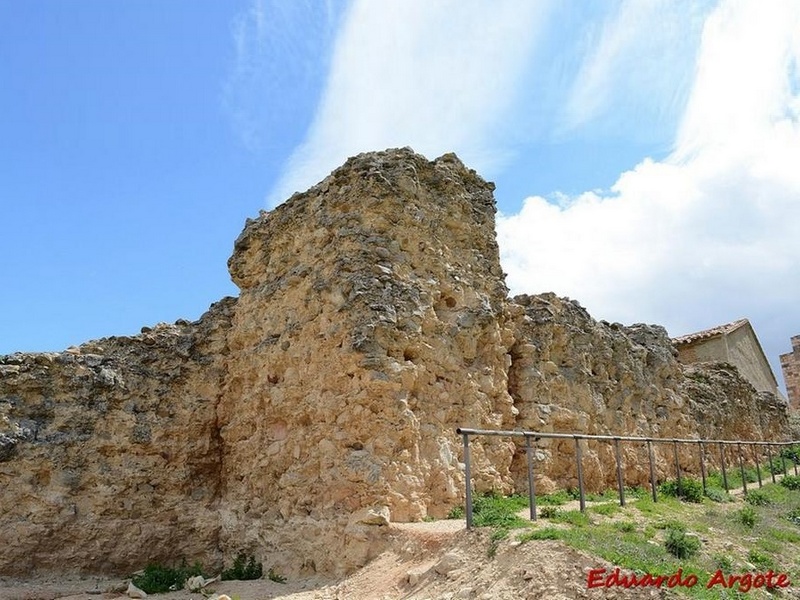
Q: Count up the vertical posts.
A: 13